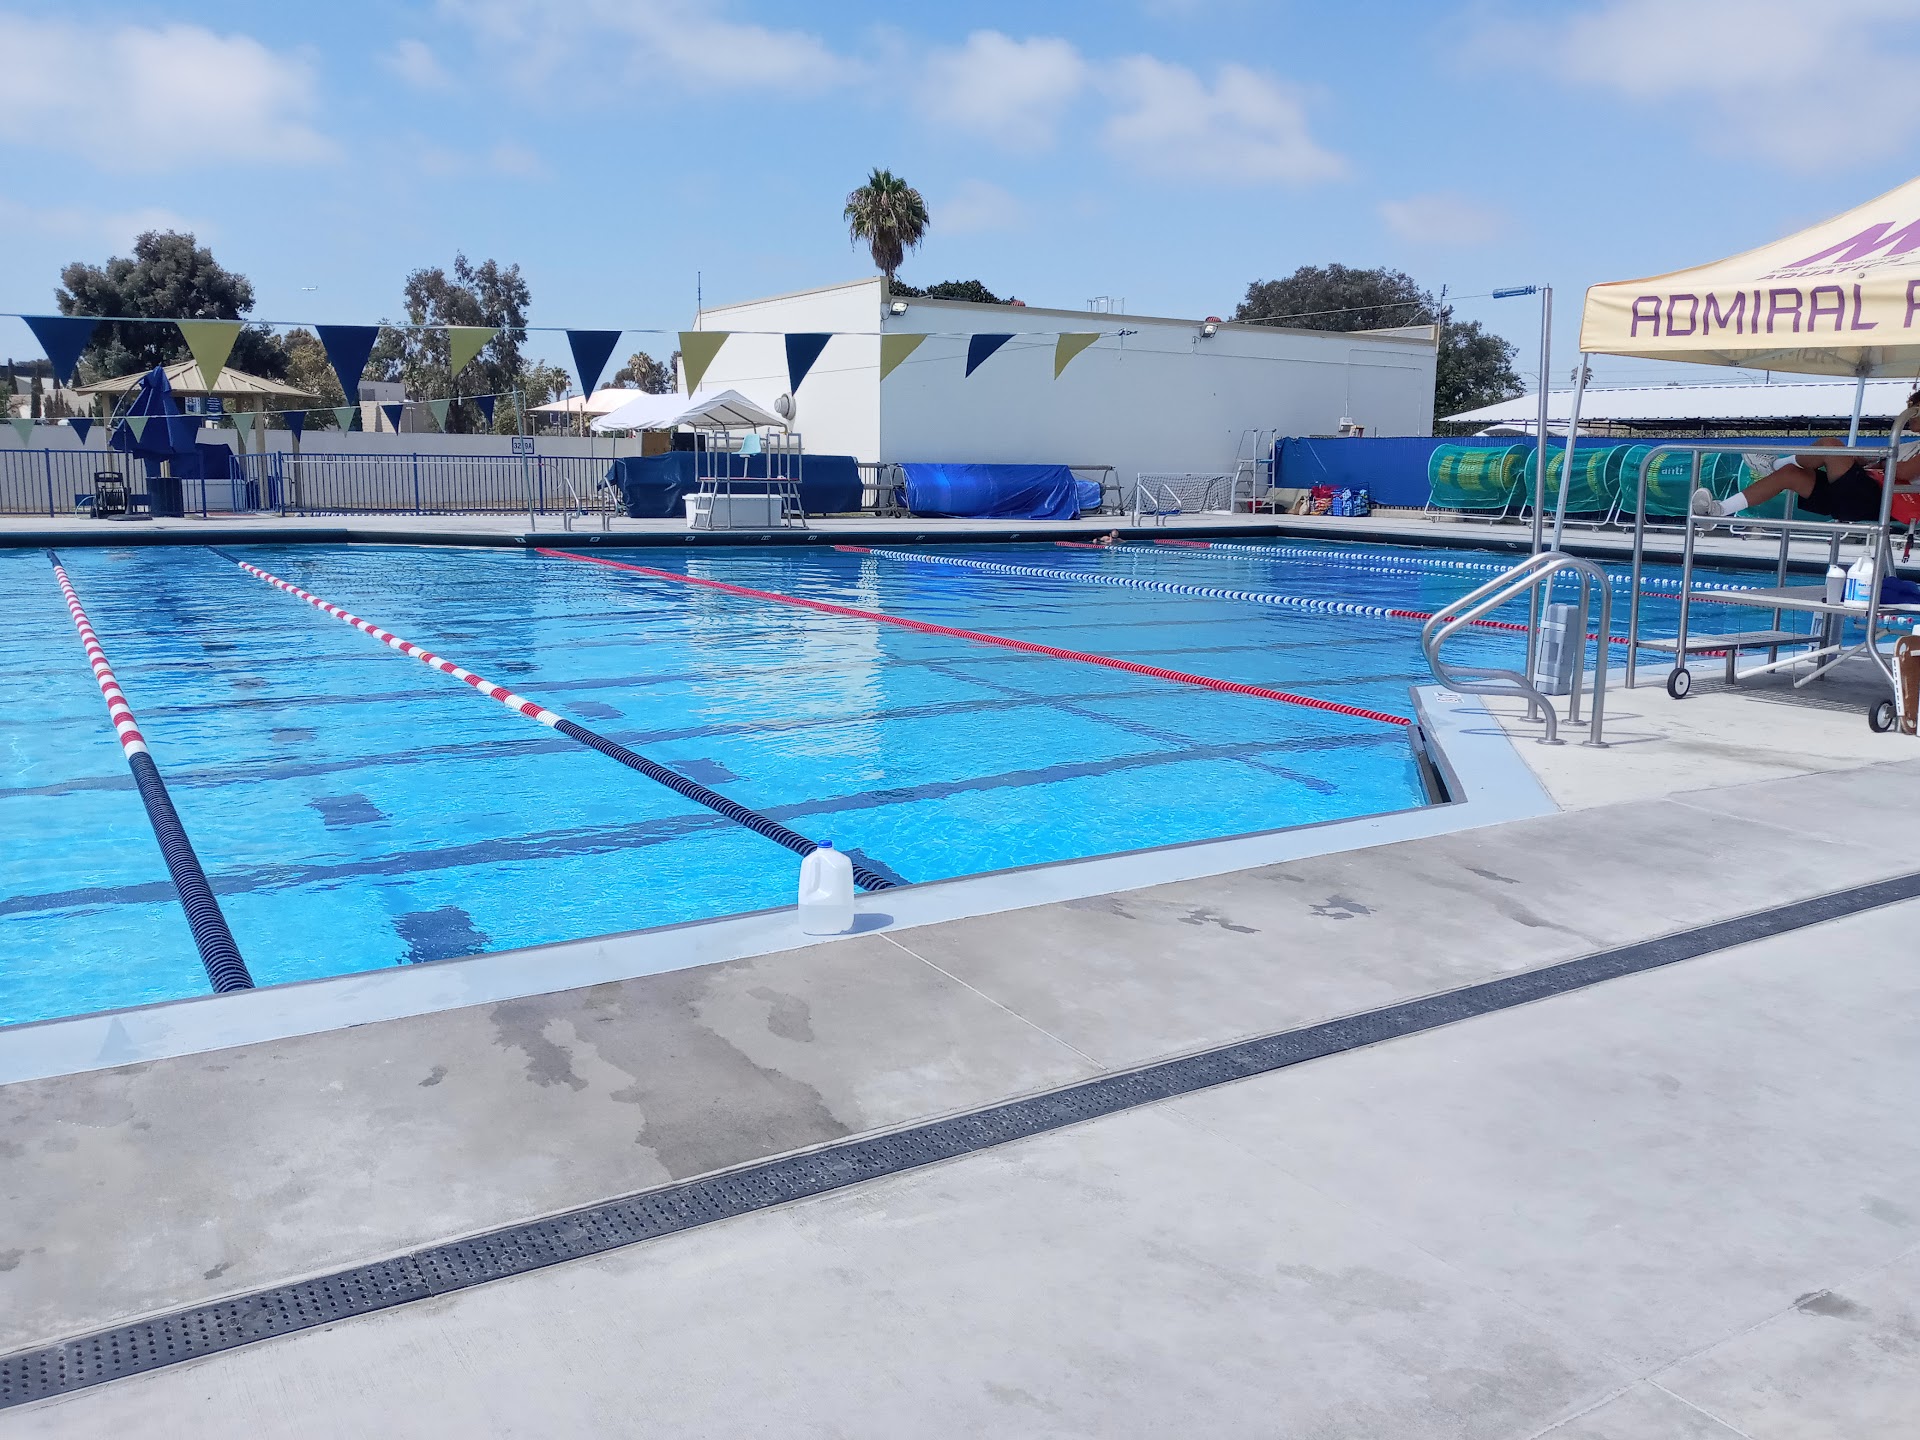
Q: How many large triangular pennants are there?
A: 10